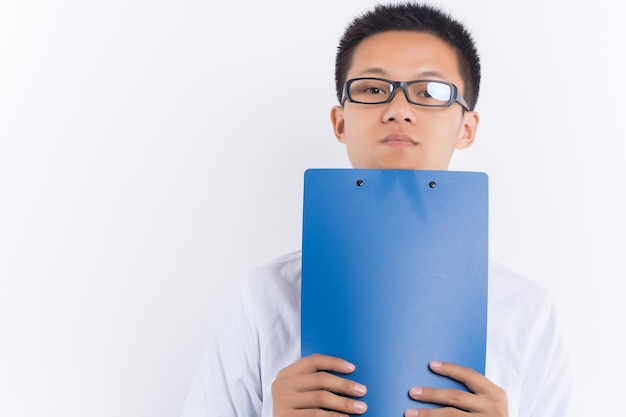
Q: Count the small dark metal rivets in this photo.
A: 2